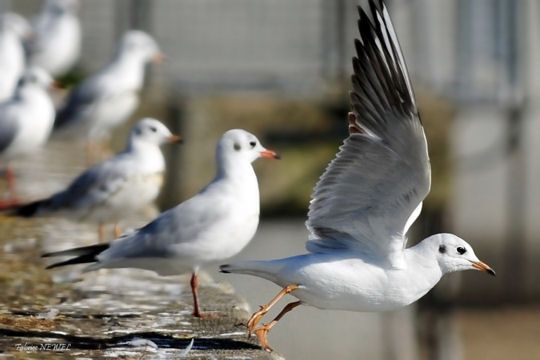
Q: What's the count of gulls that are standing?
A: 6